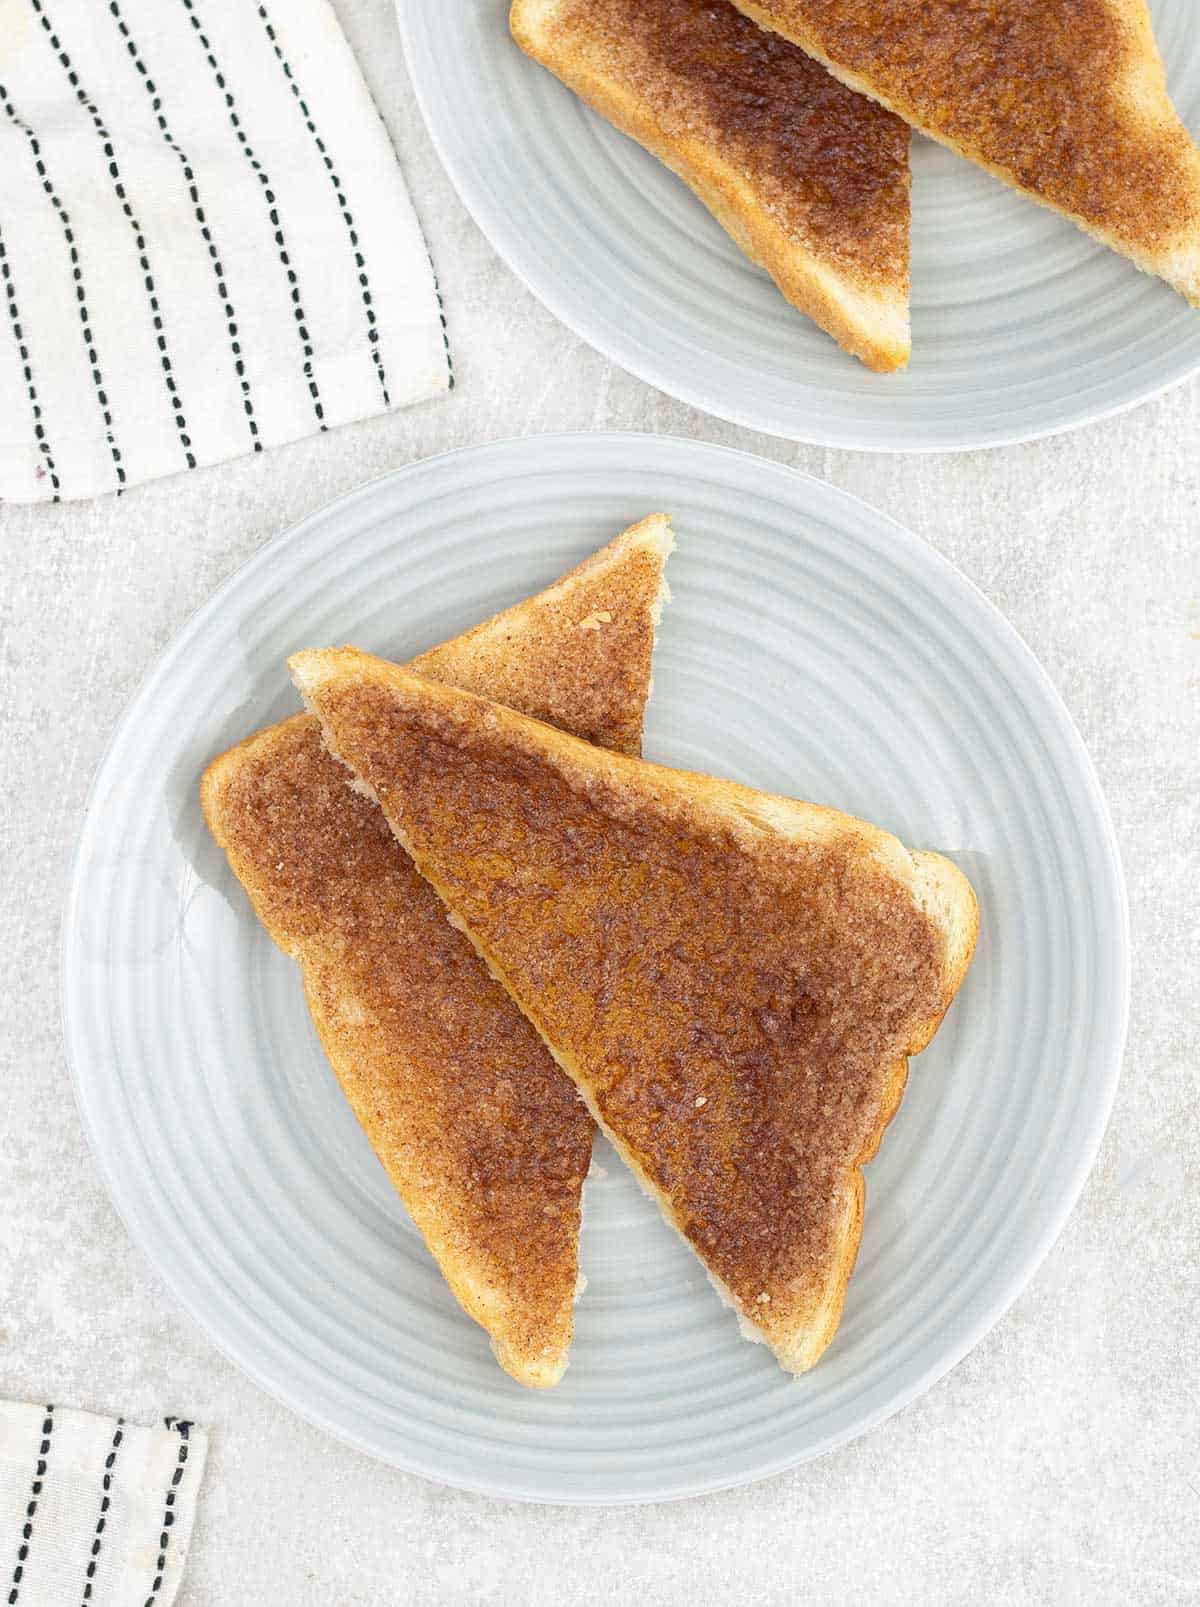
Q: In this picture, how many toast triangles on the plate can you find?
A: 2